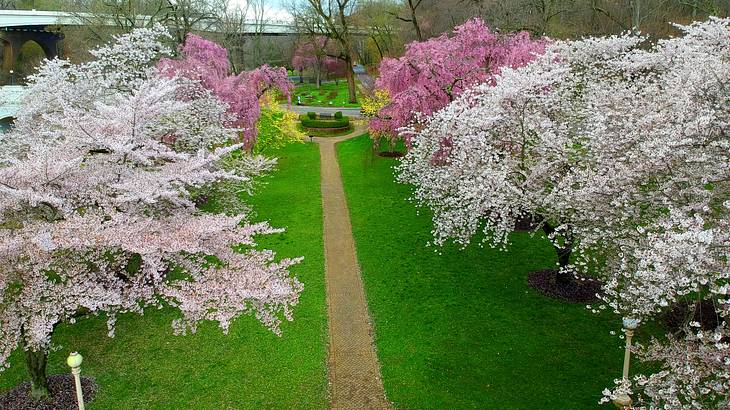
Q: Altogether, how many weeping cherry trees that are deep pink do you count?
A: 2